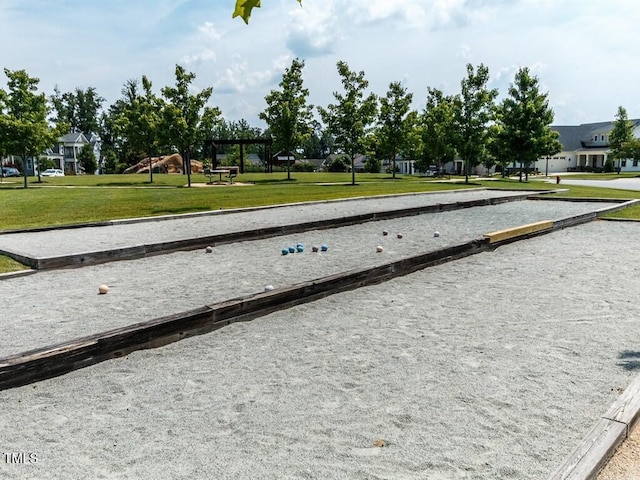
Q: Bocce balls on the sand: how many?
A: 13